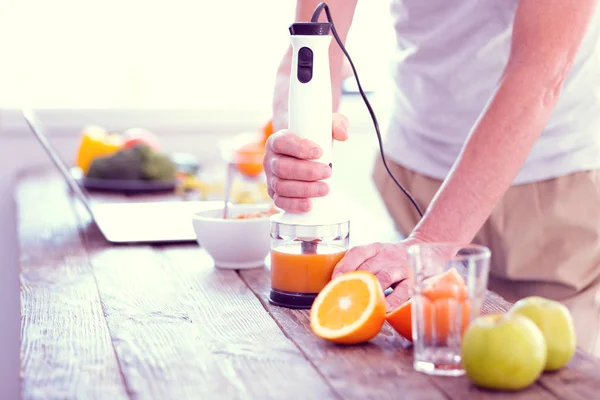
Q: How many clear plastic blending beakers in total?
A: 1